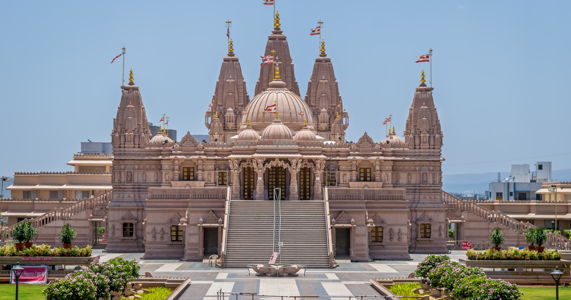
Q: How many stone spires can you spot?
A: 5